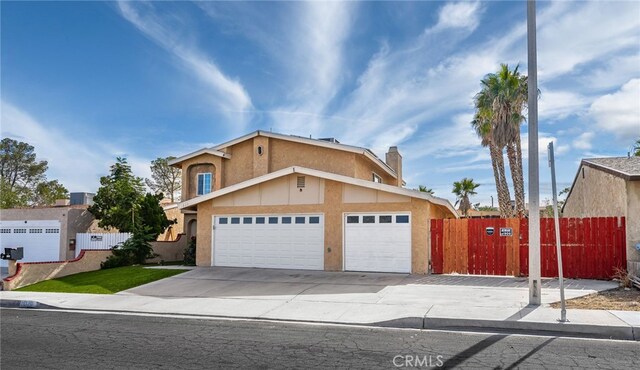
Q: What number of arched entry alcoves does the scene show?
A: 1